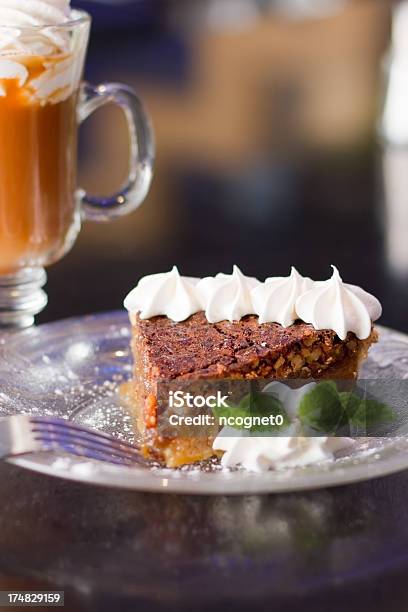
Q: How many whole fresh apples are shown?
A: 0